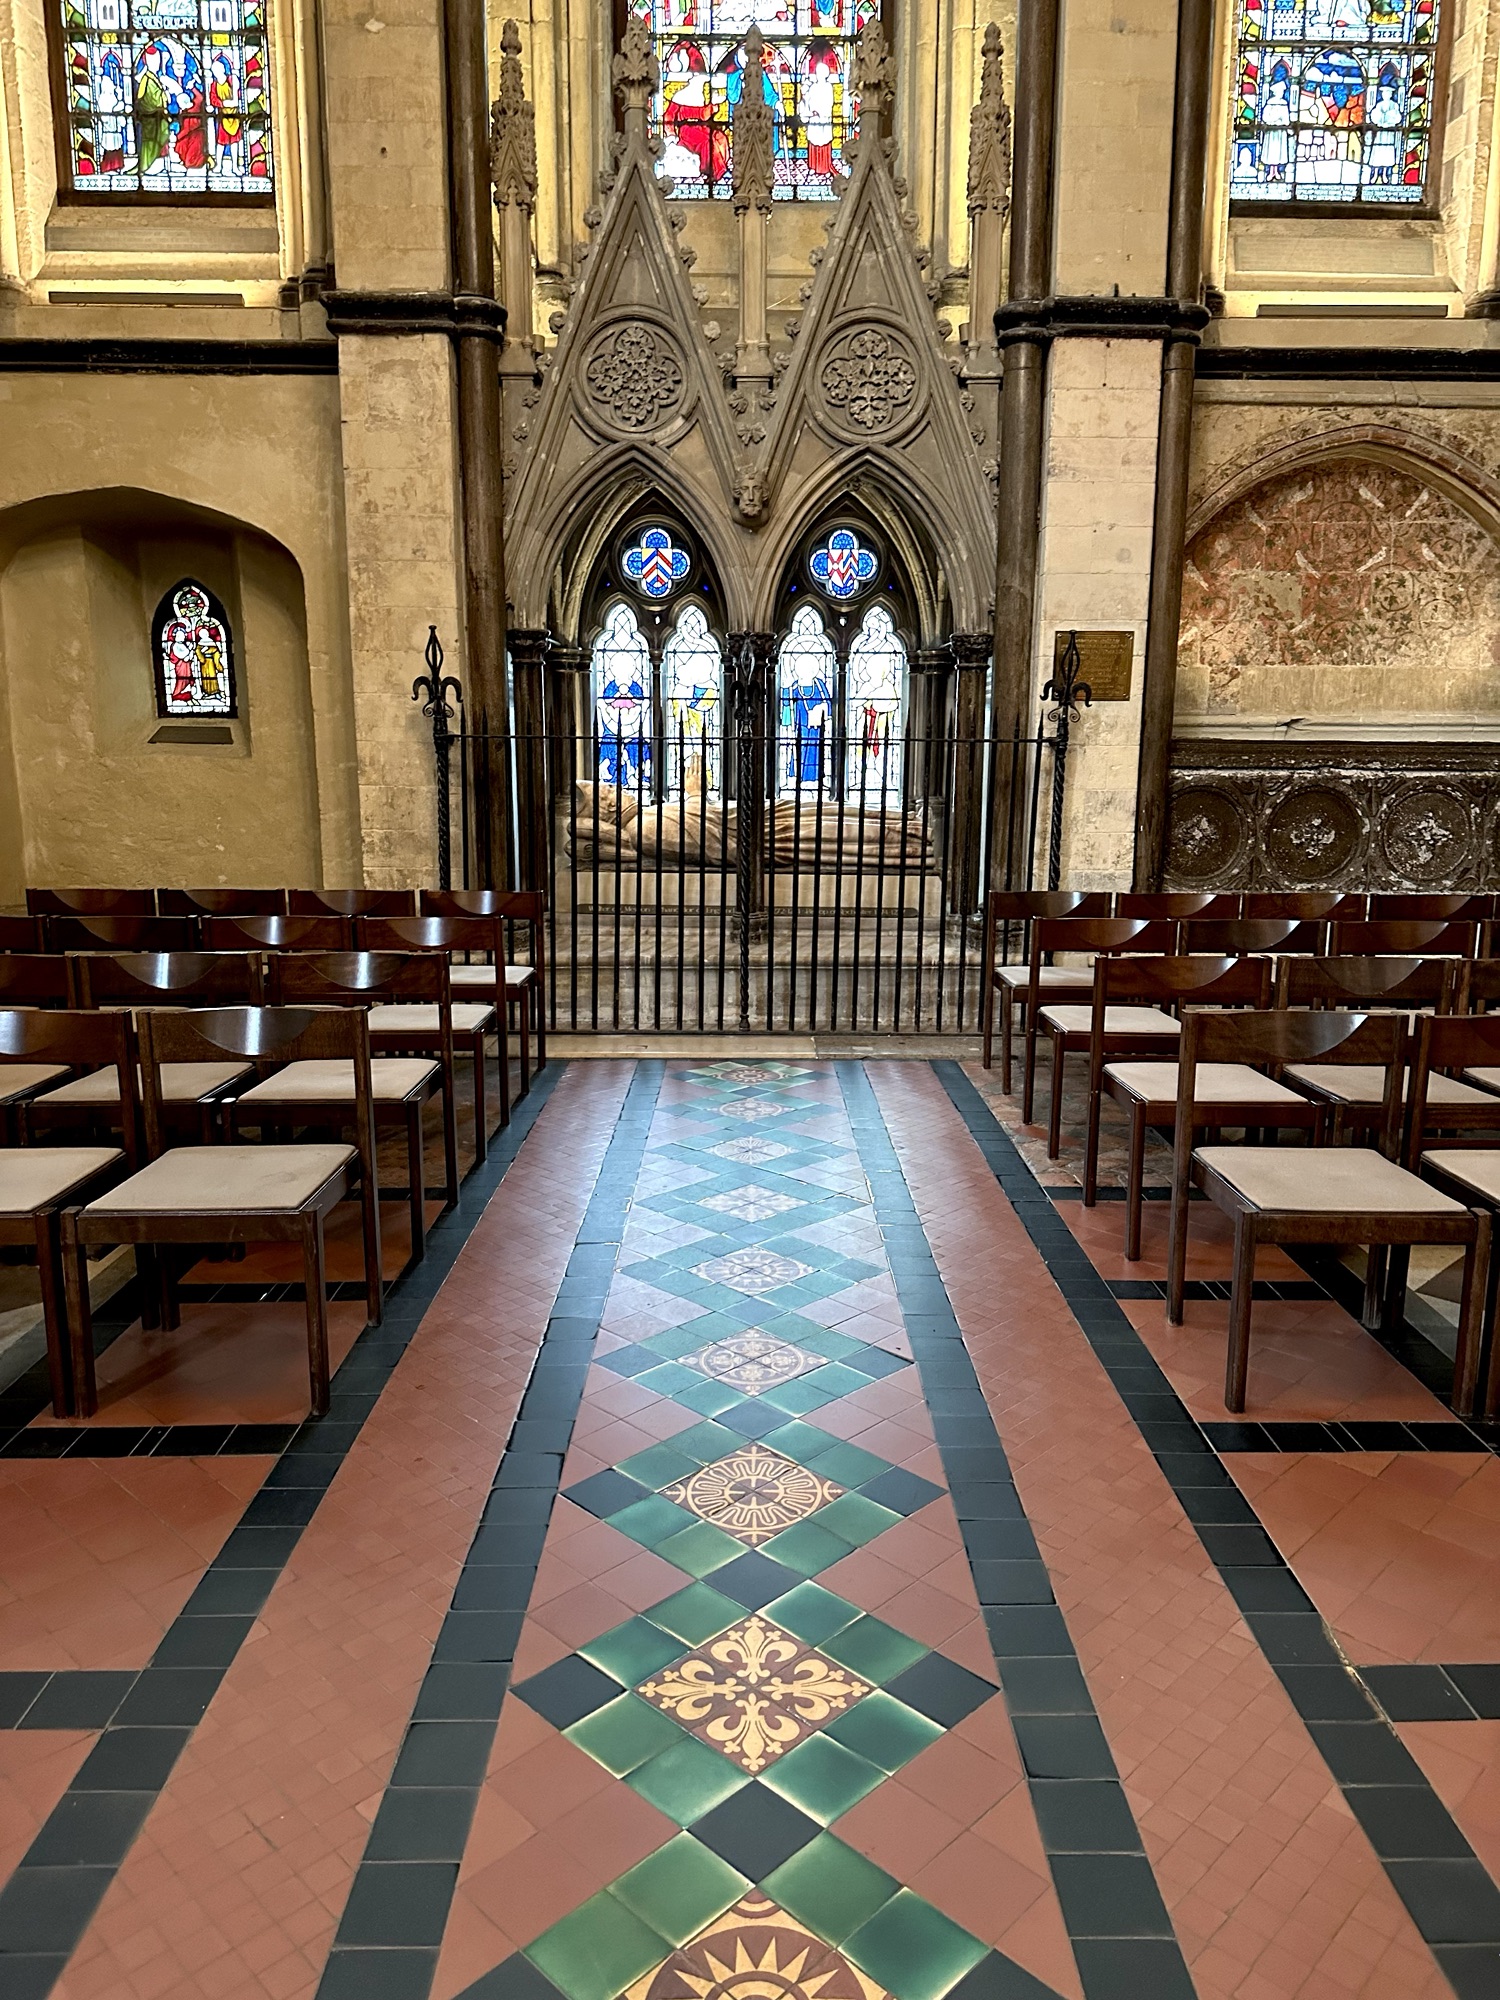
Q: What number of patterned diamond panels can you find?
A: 9